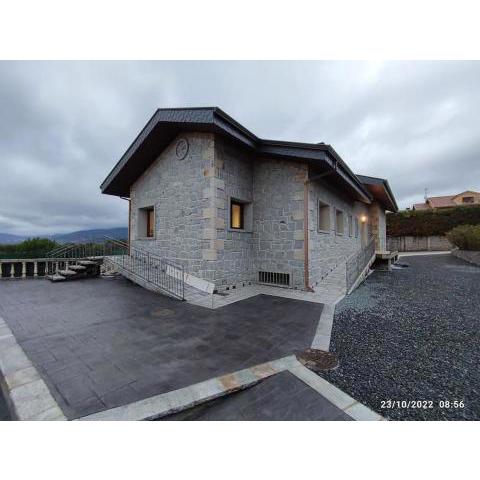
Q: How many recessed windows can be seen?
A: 6